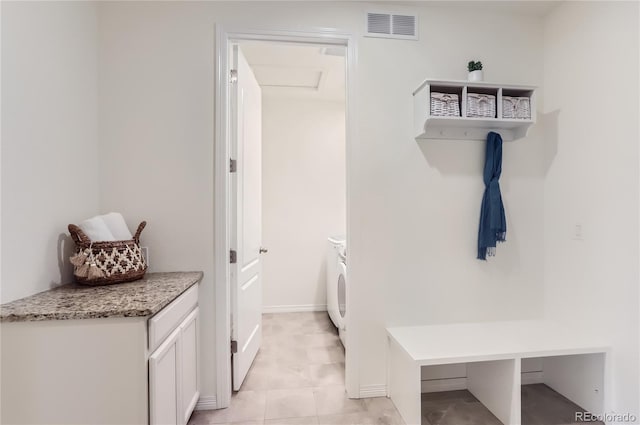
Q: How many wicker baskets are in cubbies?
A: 3